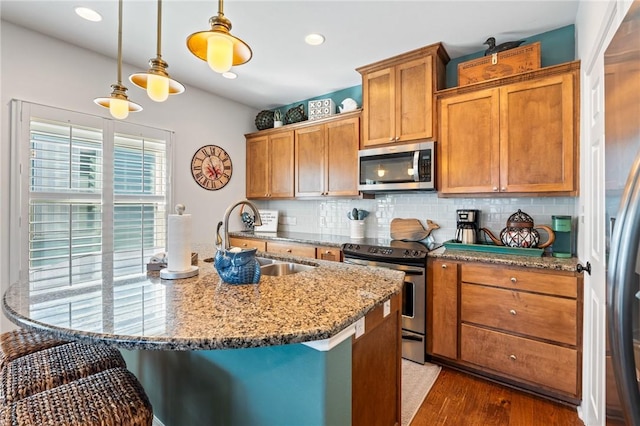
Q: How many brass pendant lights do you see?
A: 3